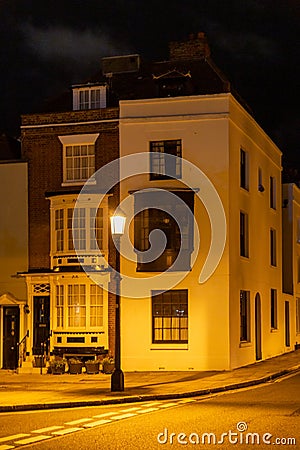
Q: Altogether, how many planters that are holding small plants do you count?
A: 4